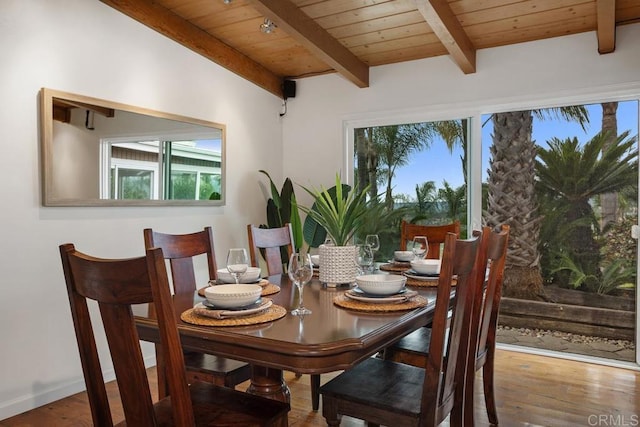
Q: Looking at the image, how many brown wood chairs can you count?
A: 6